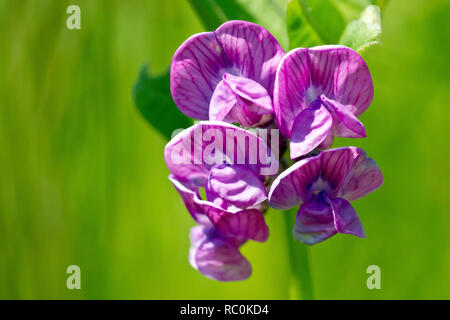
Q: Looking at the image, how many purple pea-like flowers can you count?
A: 5